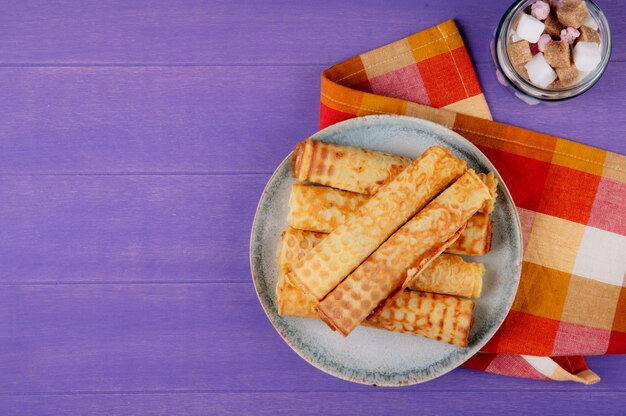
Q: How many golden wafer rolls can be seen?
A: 6